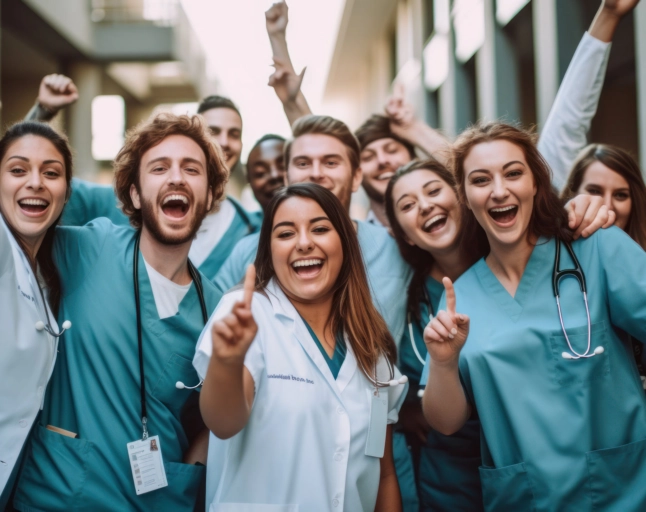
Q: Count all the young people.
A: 10